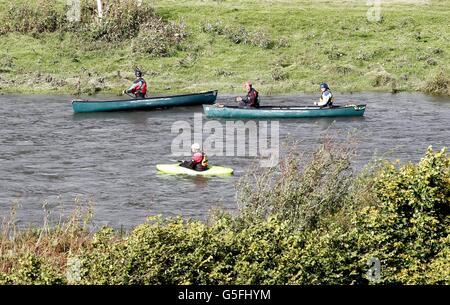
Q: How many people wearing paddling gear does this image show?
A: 4